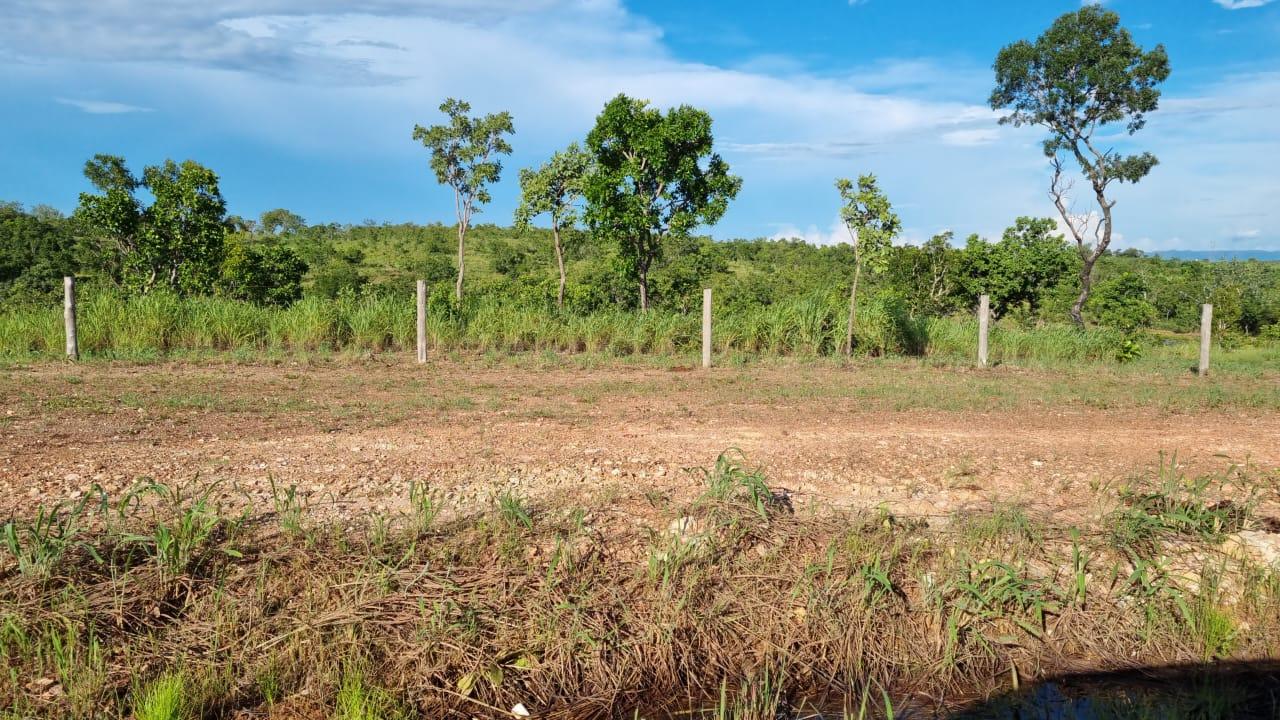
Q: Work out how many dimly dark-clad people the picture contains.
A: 0